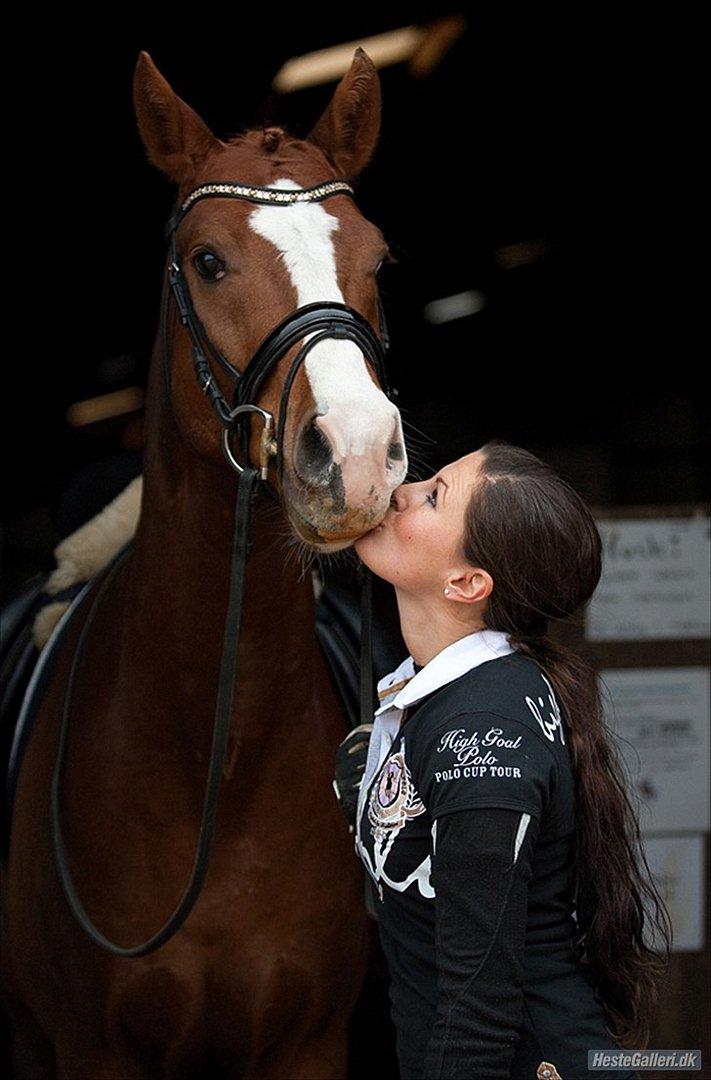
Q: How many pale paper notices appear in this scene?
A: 3